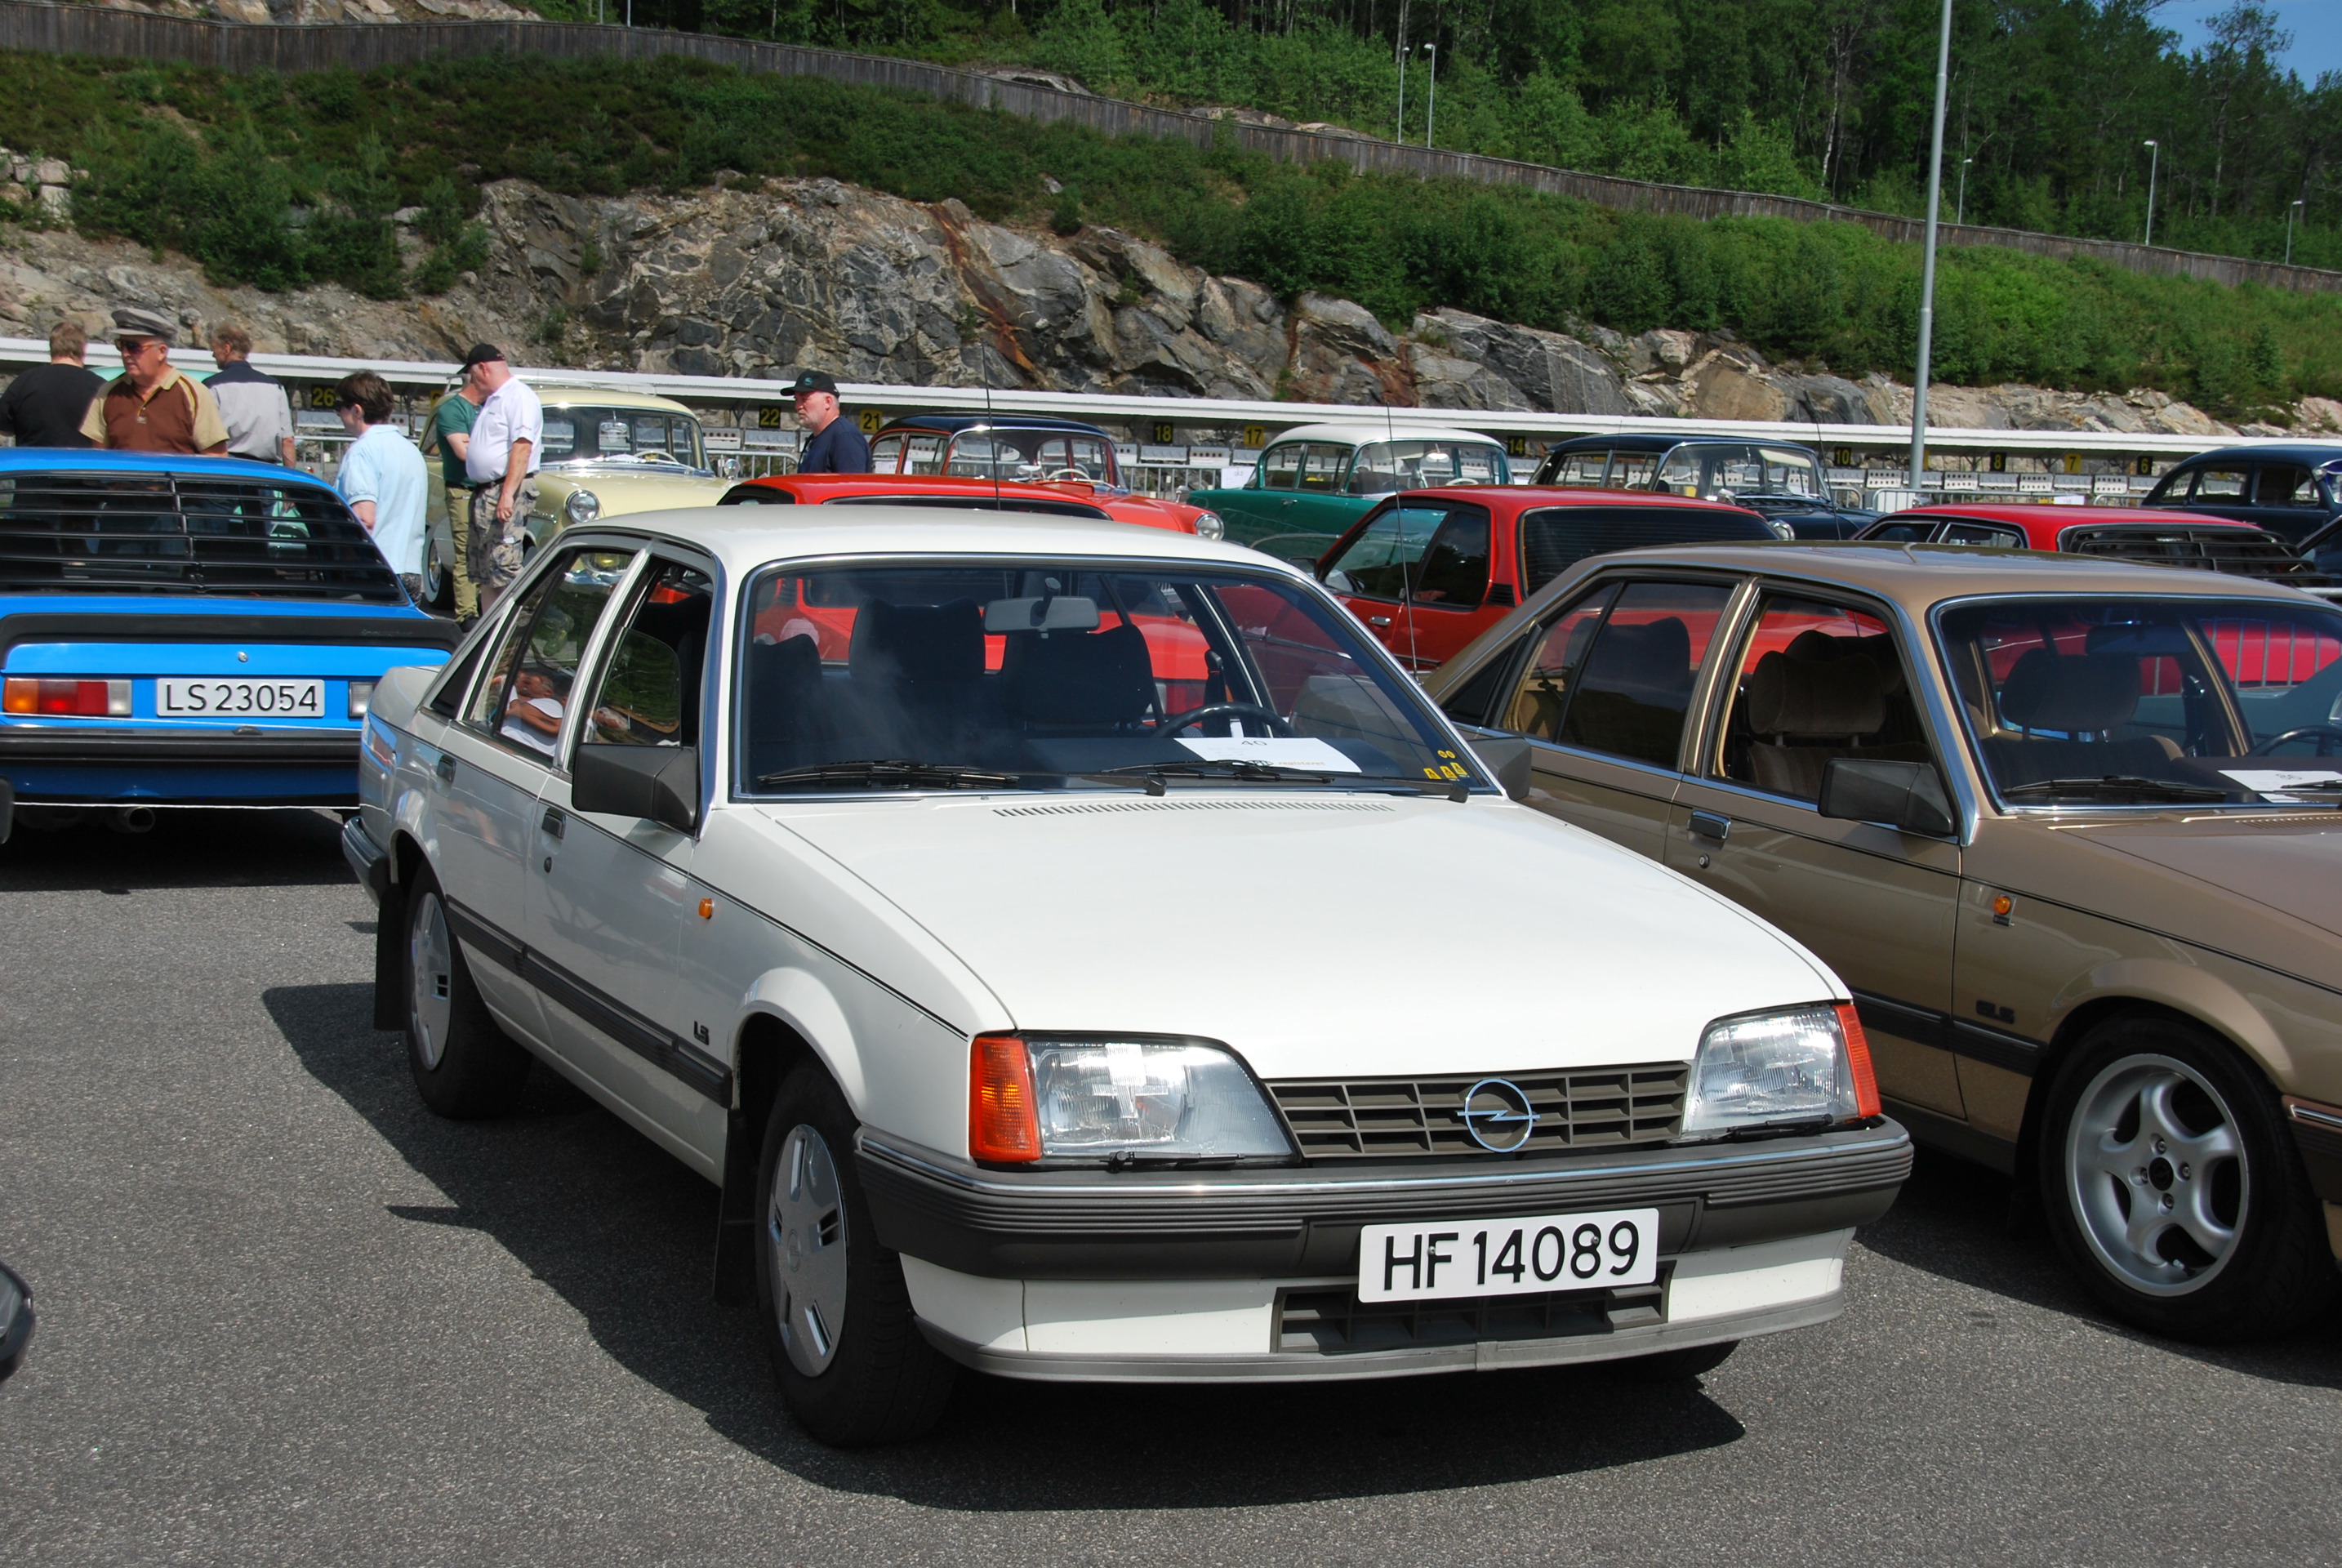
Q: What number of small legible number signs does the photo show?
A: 10